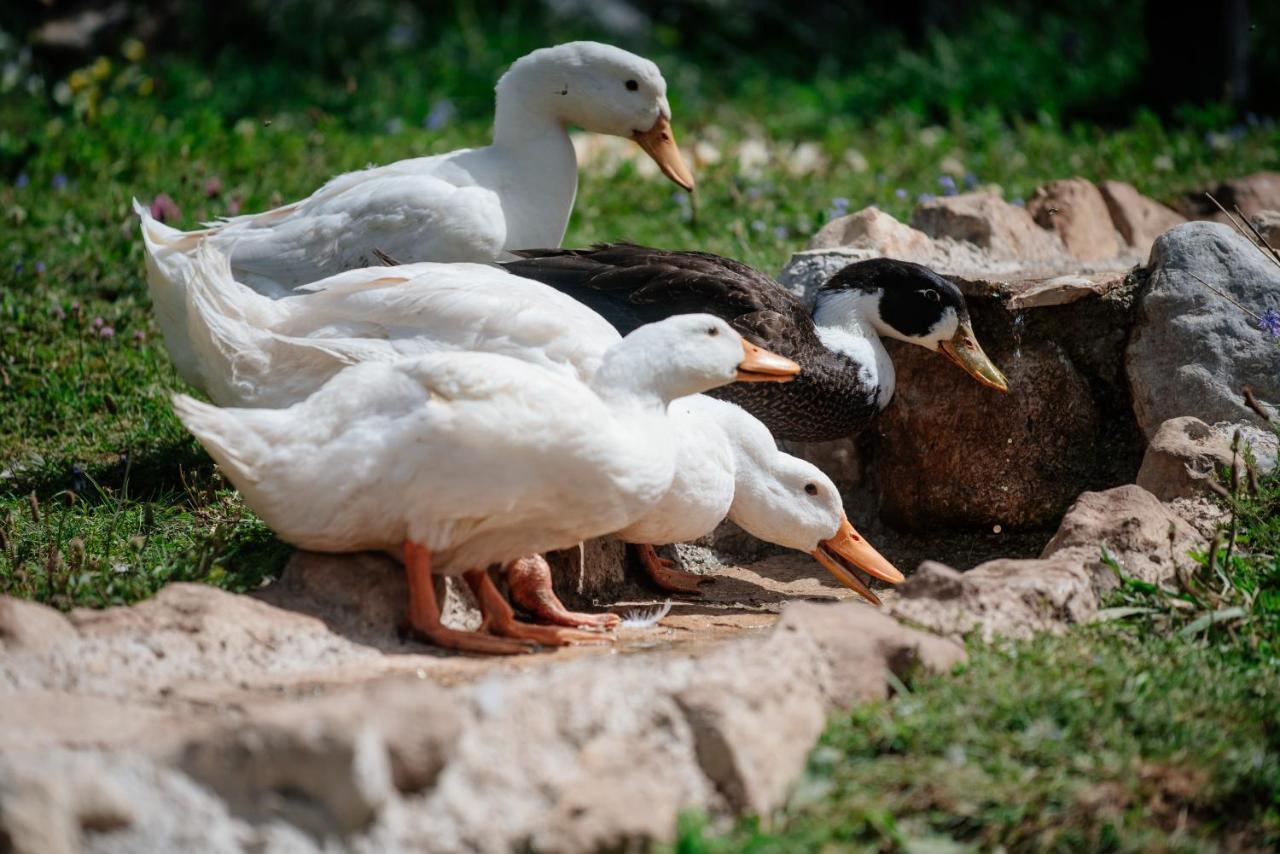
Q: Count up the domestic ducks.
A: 4